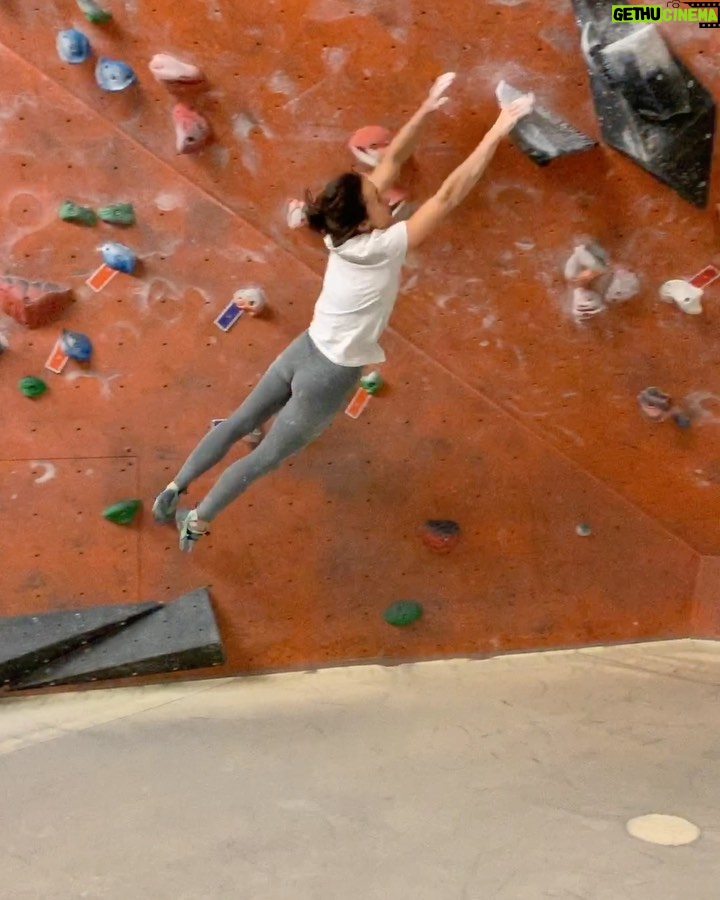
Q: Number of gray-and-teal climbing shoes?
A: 2